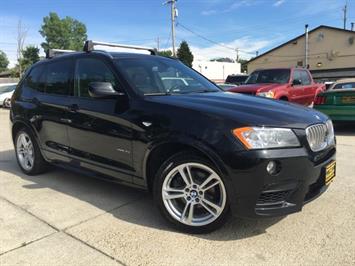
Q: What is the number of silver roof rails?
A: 2